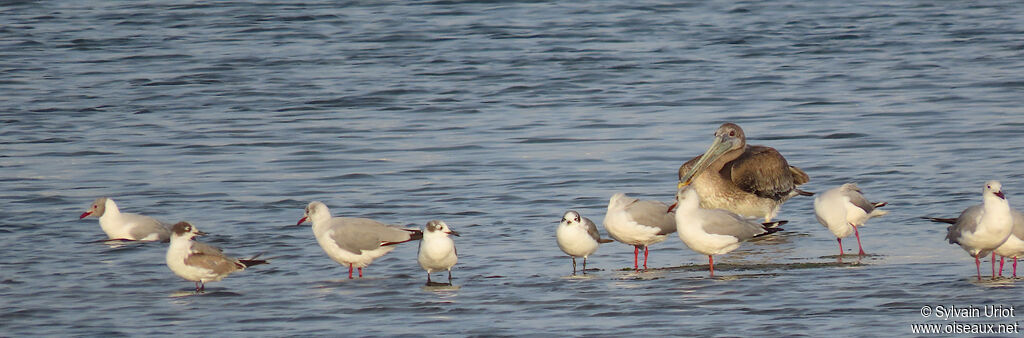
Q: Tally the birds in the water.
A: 11